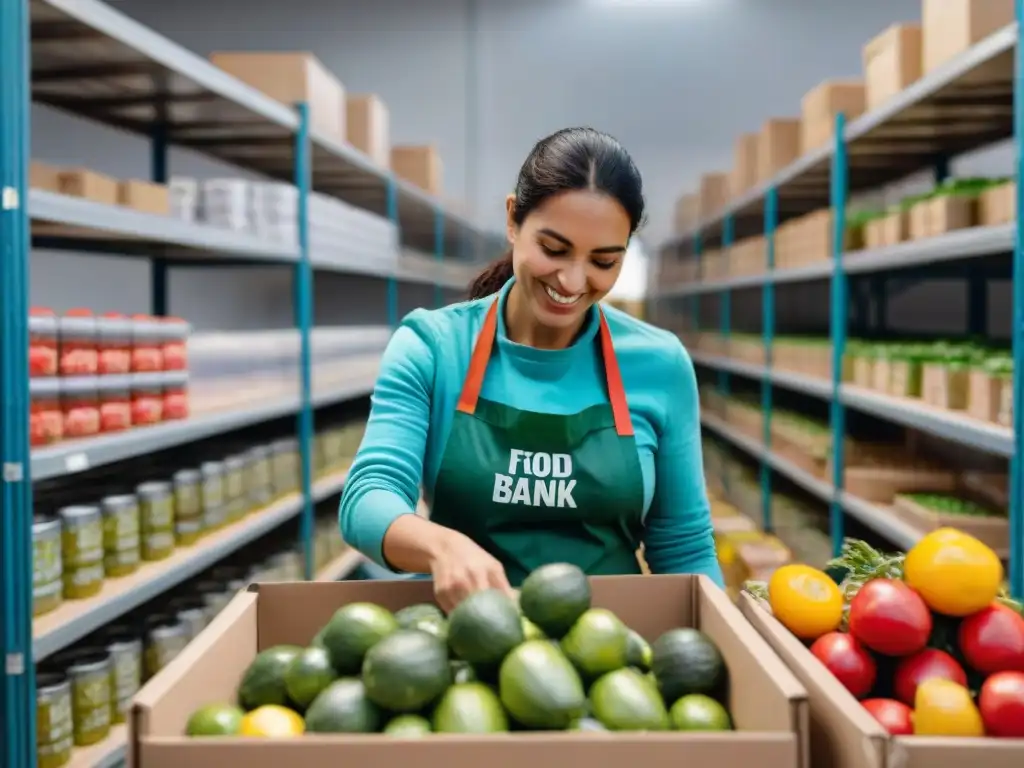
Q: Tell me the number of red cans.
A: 10